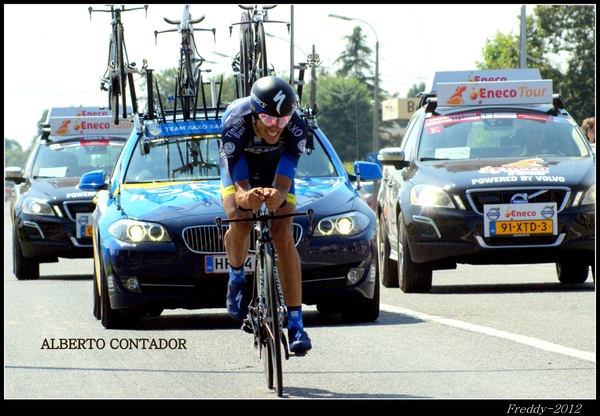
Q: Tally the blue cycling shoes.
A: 2